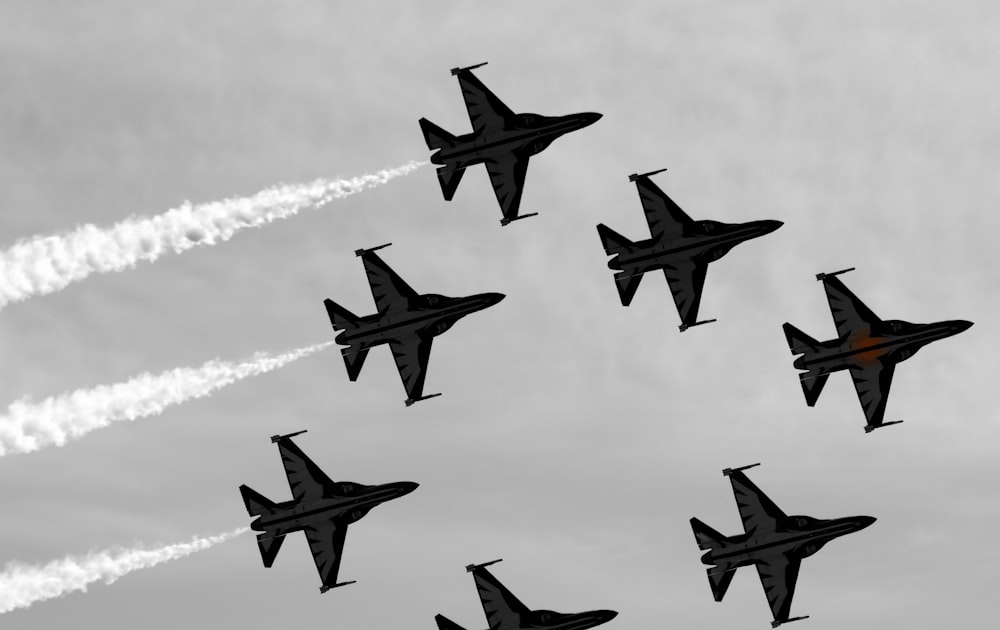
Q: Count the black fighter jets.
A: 7